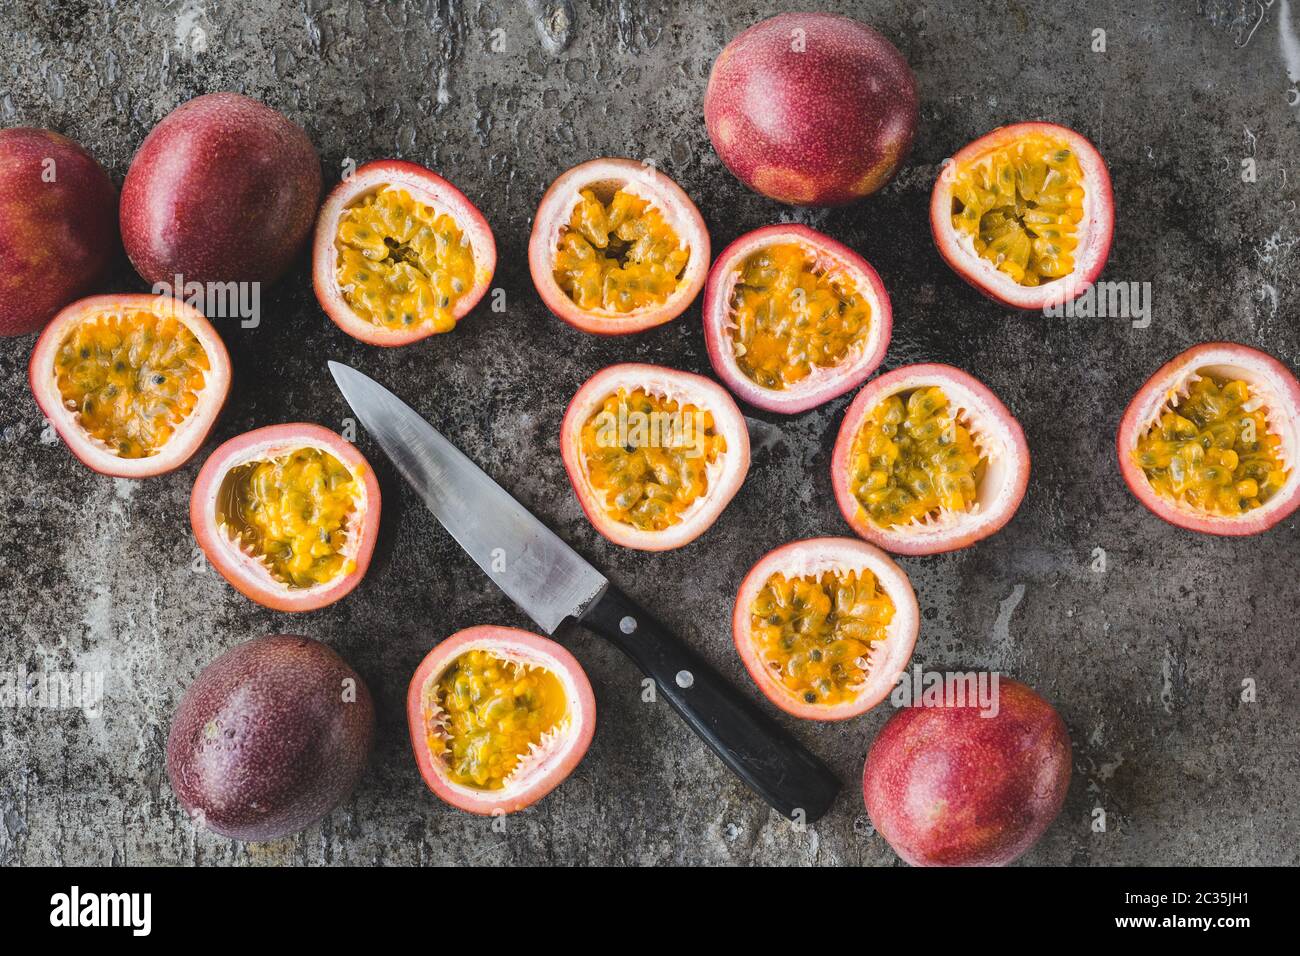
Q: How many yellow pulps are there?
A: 11